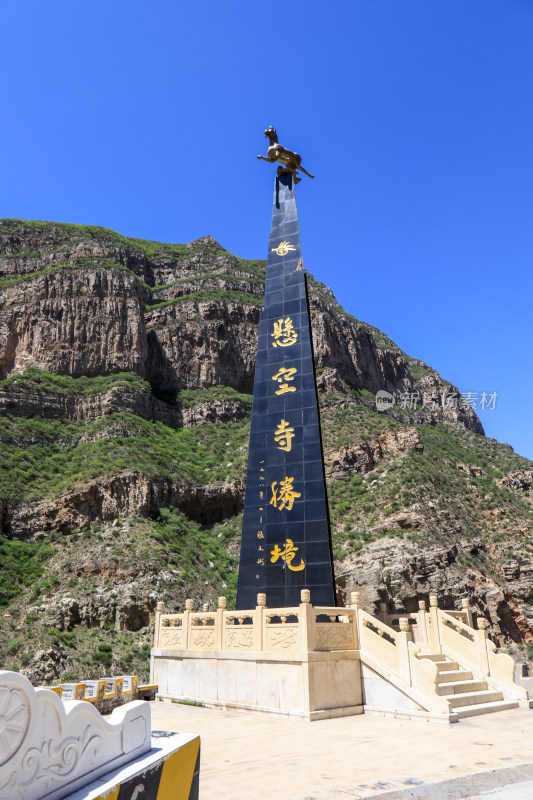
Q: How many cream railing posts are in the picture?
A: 13